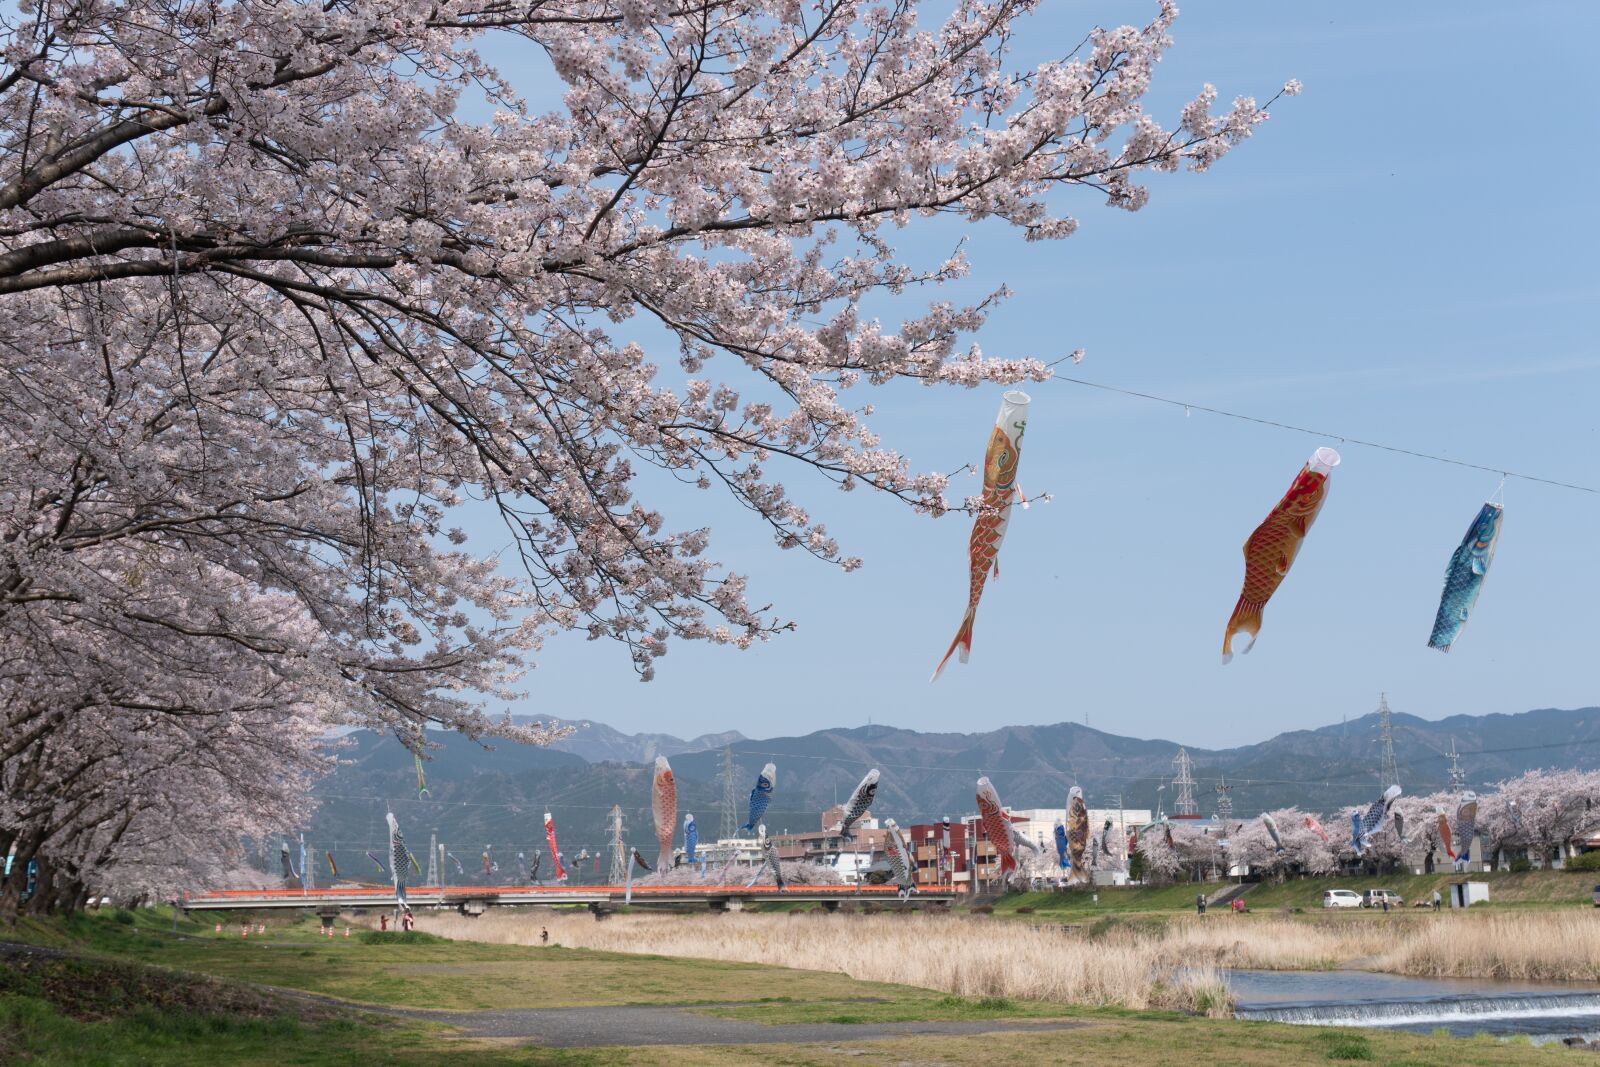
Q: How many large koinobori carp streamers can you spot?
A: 3